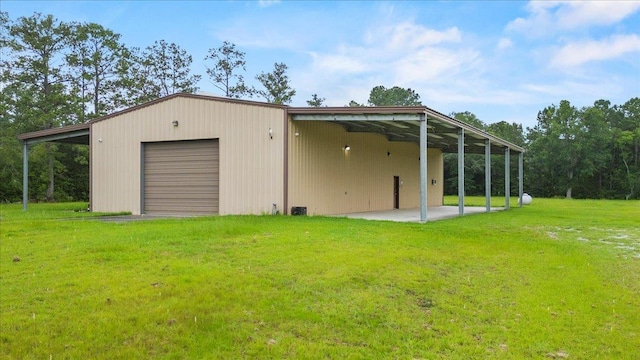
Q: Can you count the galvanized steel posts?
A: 6